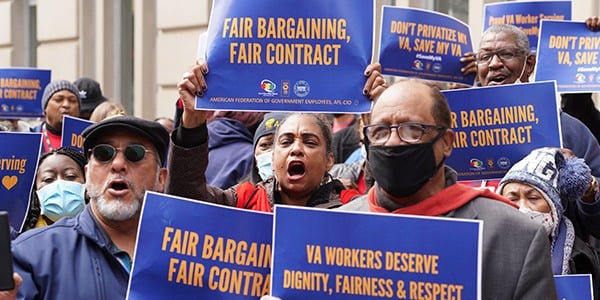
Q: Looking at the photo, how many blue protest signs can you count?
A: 11